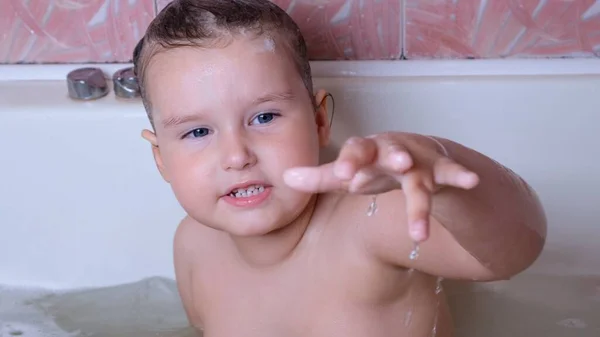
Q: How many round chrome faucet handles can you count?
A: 2